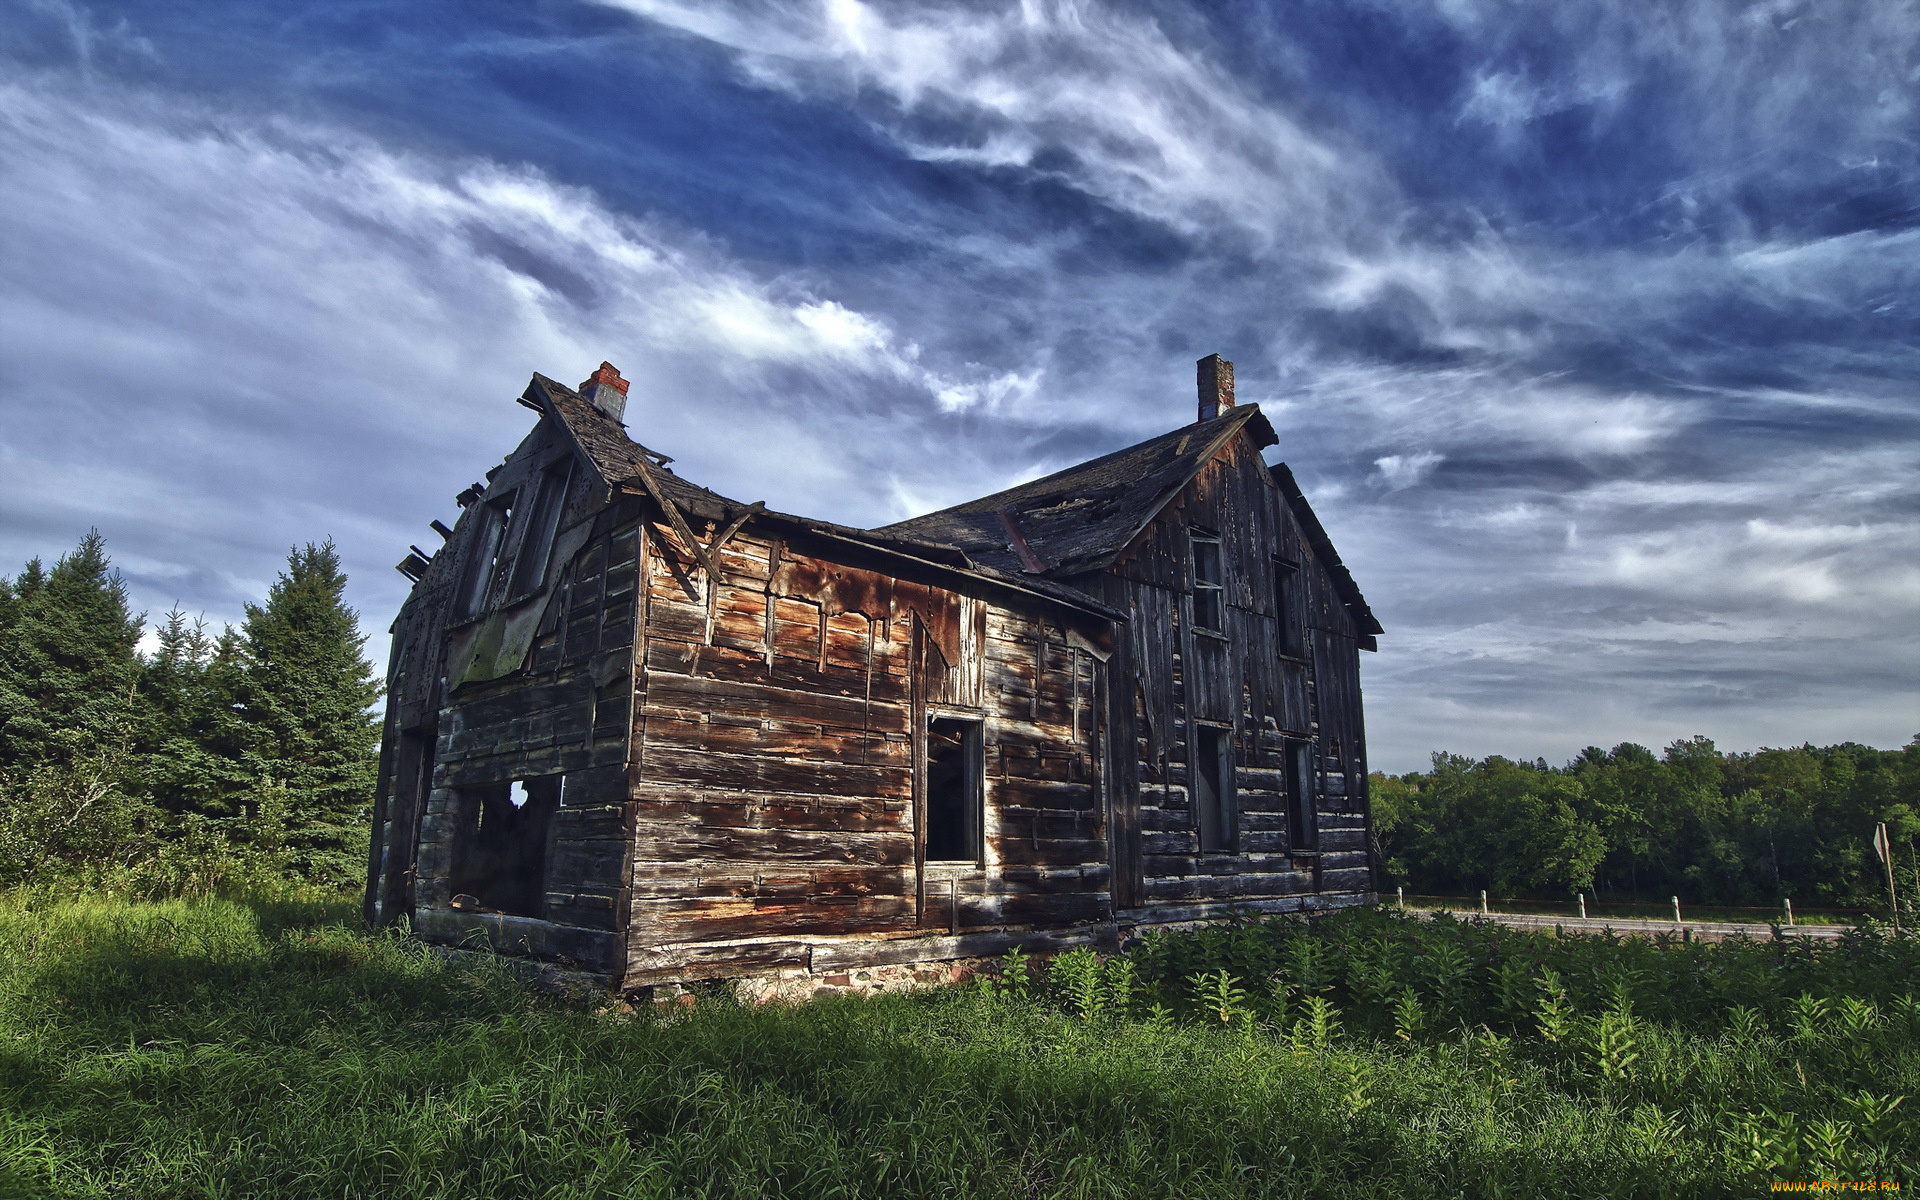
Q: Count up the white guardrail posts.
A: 5